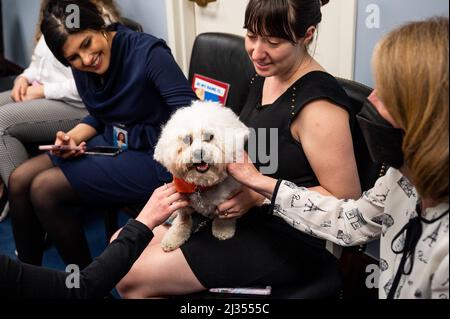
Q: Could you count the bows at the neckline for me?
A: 1